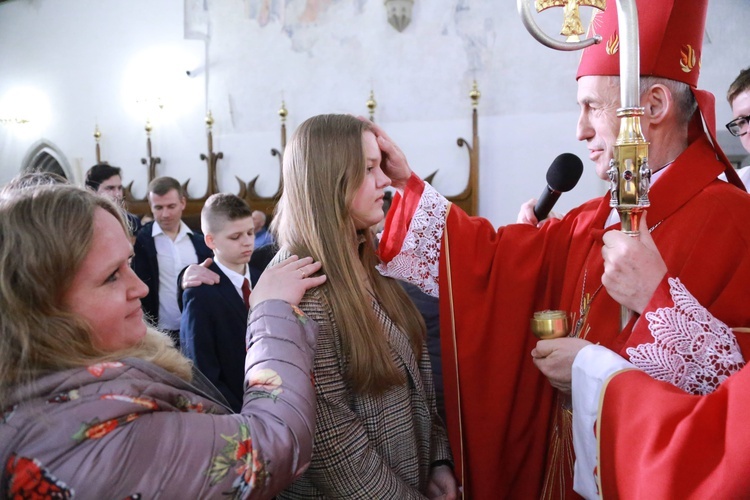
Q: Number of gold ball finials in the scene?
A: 6